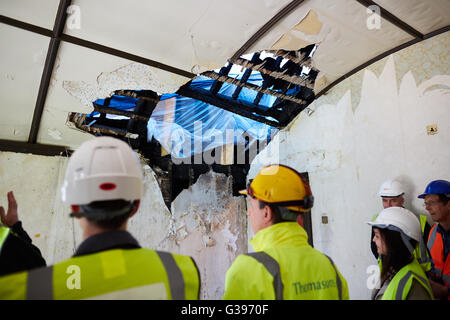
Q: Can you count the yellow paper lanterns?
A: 0